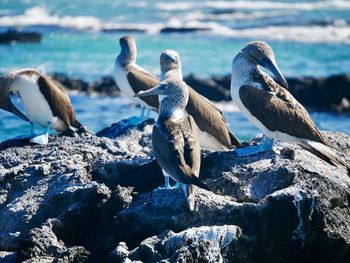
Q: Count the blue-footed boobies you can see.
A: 5